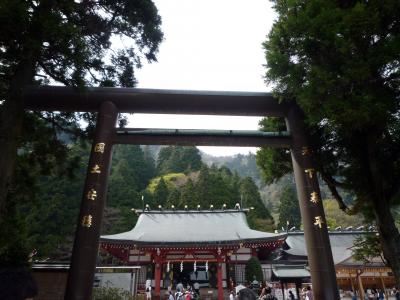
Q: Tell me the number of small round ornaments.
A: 8